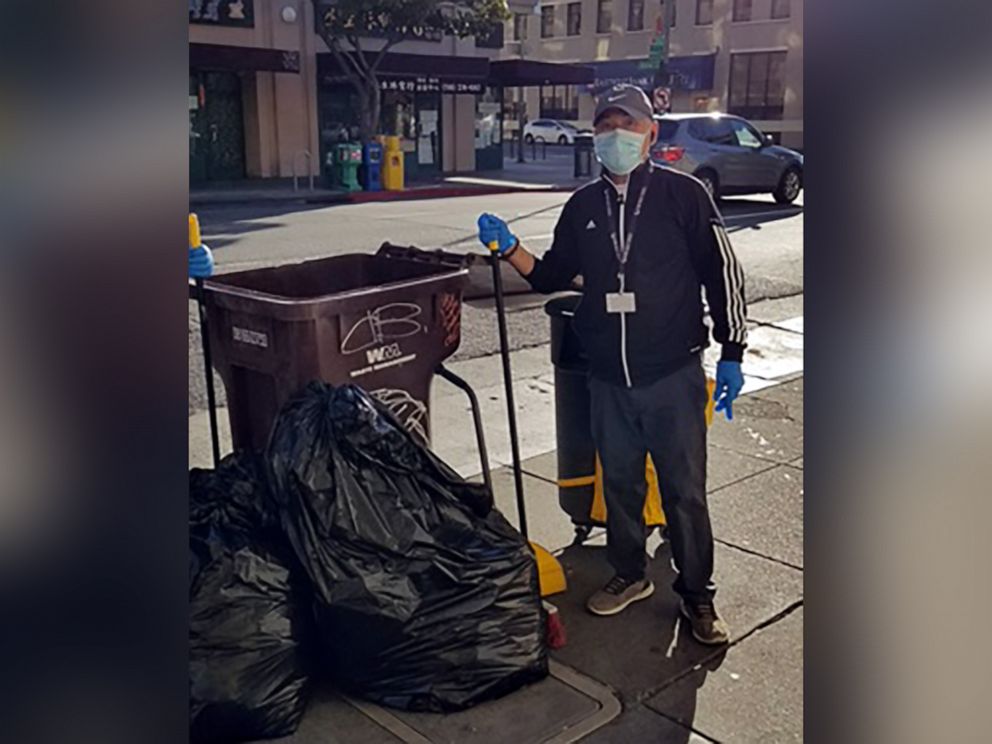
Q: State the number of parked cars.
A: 1